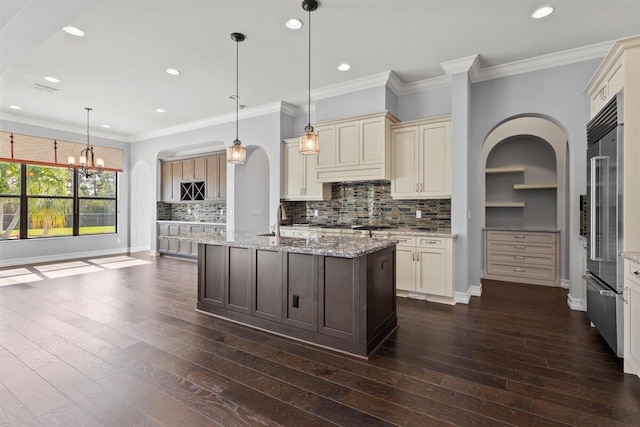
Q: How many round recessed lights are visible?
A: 9